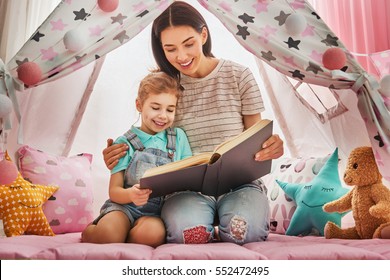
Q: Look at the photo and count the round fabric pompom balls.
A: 8